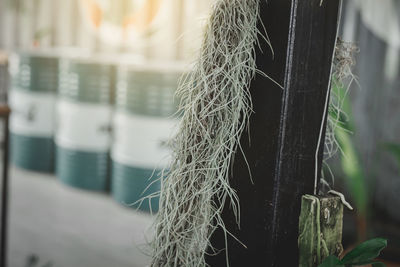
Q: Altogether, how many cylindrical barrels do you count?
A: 3